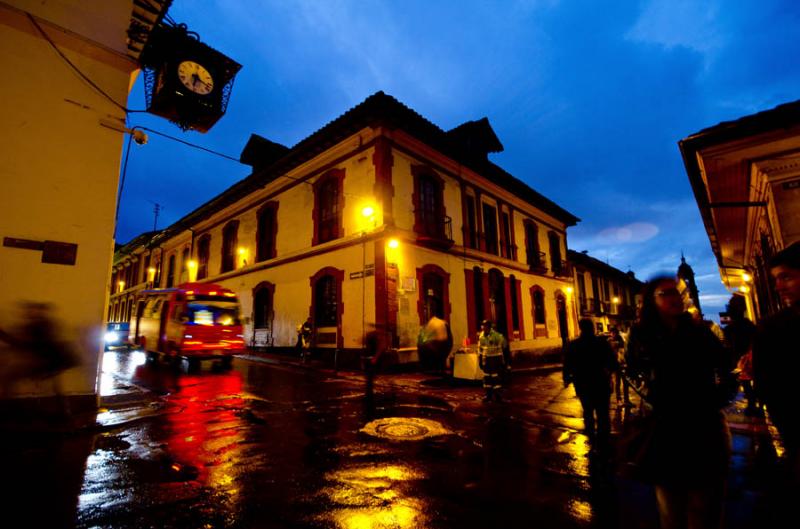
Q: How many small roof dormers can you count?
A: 2